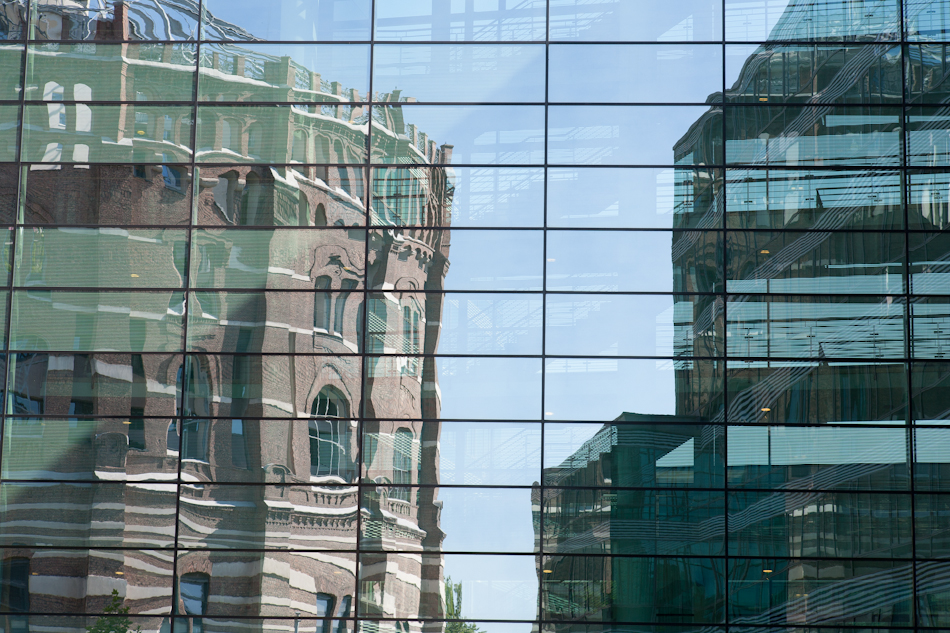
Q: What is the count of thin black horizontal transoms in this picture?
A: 10